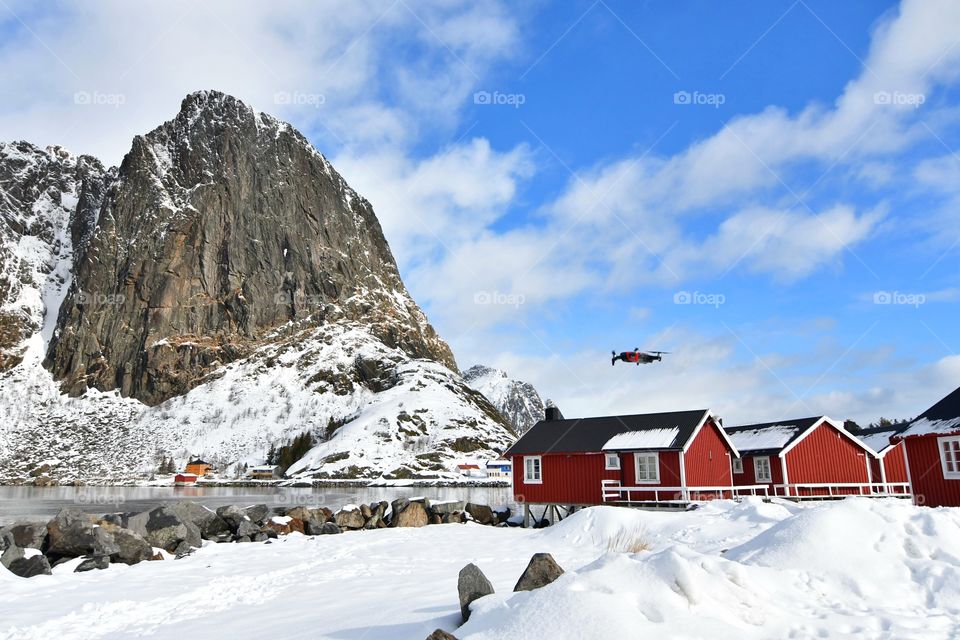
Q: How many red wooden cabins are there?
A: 4